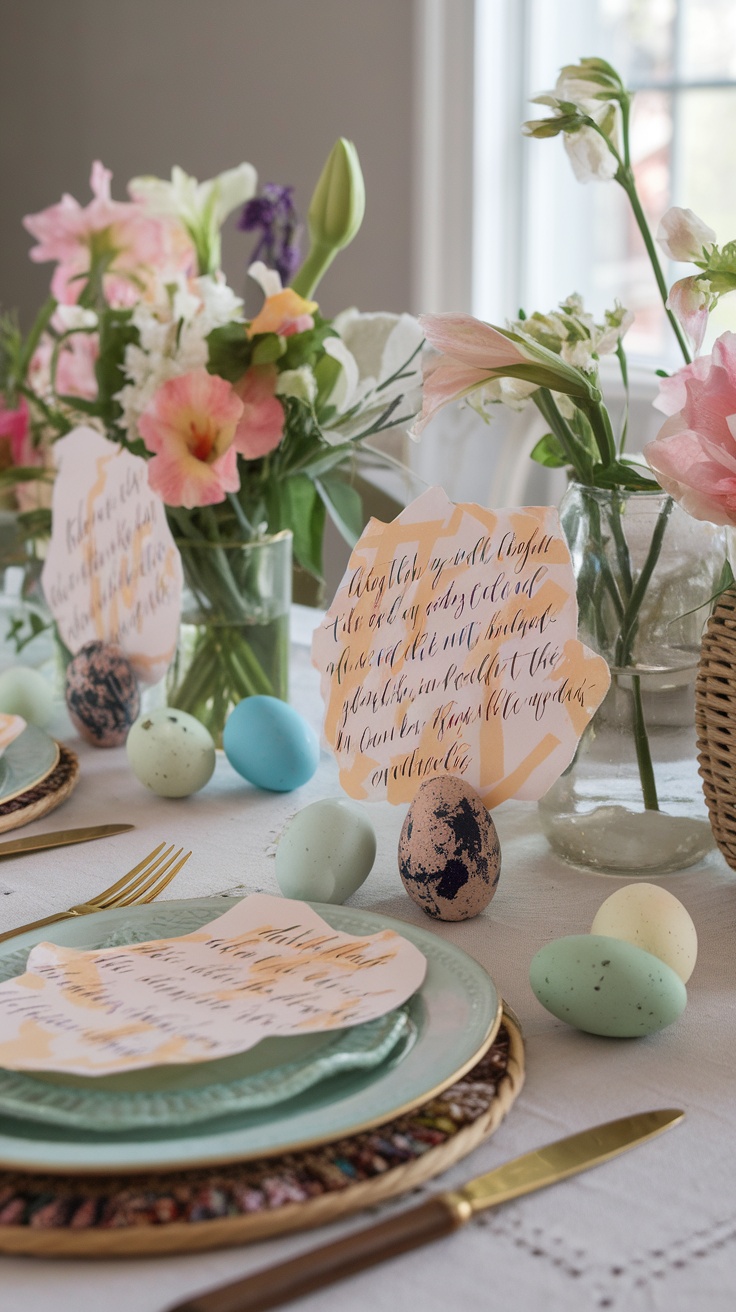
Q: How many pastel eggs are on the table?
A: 6